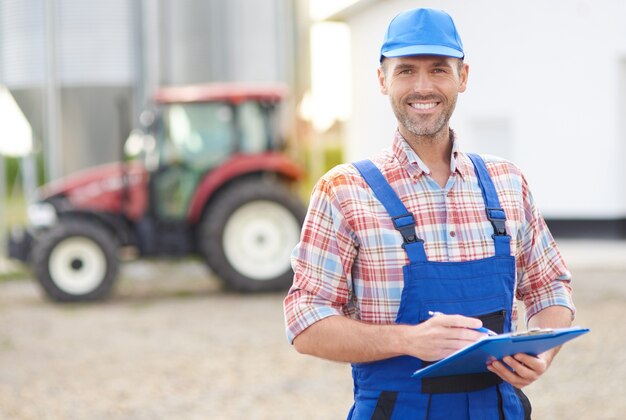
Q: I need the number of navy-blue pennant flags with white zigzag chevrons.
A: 0